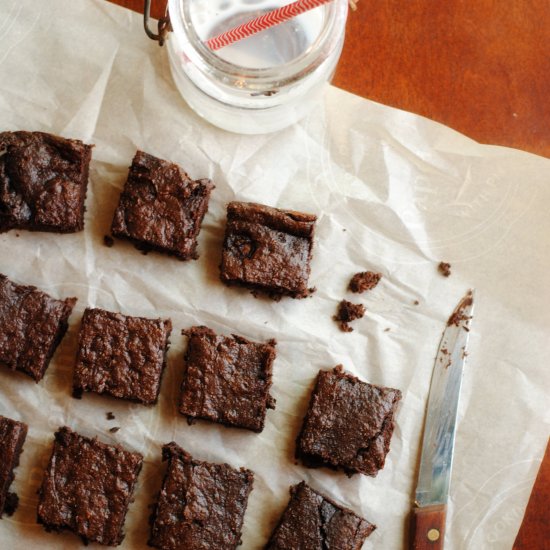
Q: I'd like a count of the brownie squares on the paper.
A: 11